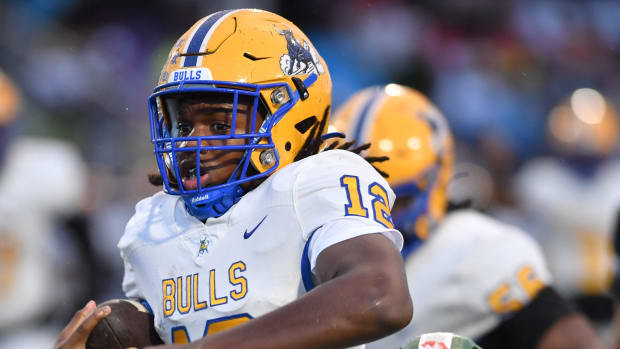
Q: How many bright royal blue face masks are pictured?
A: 2